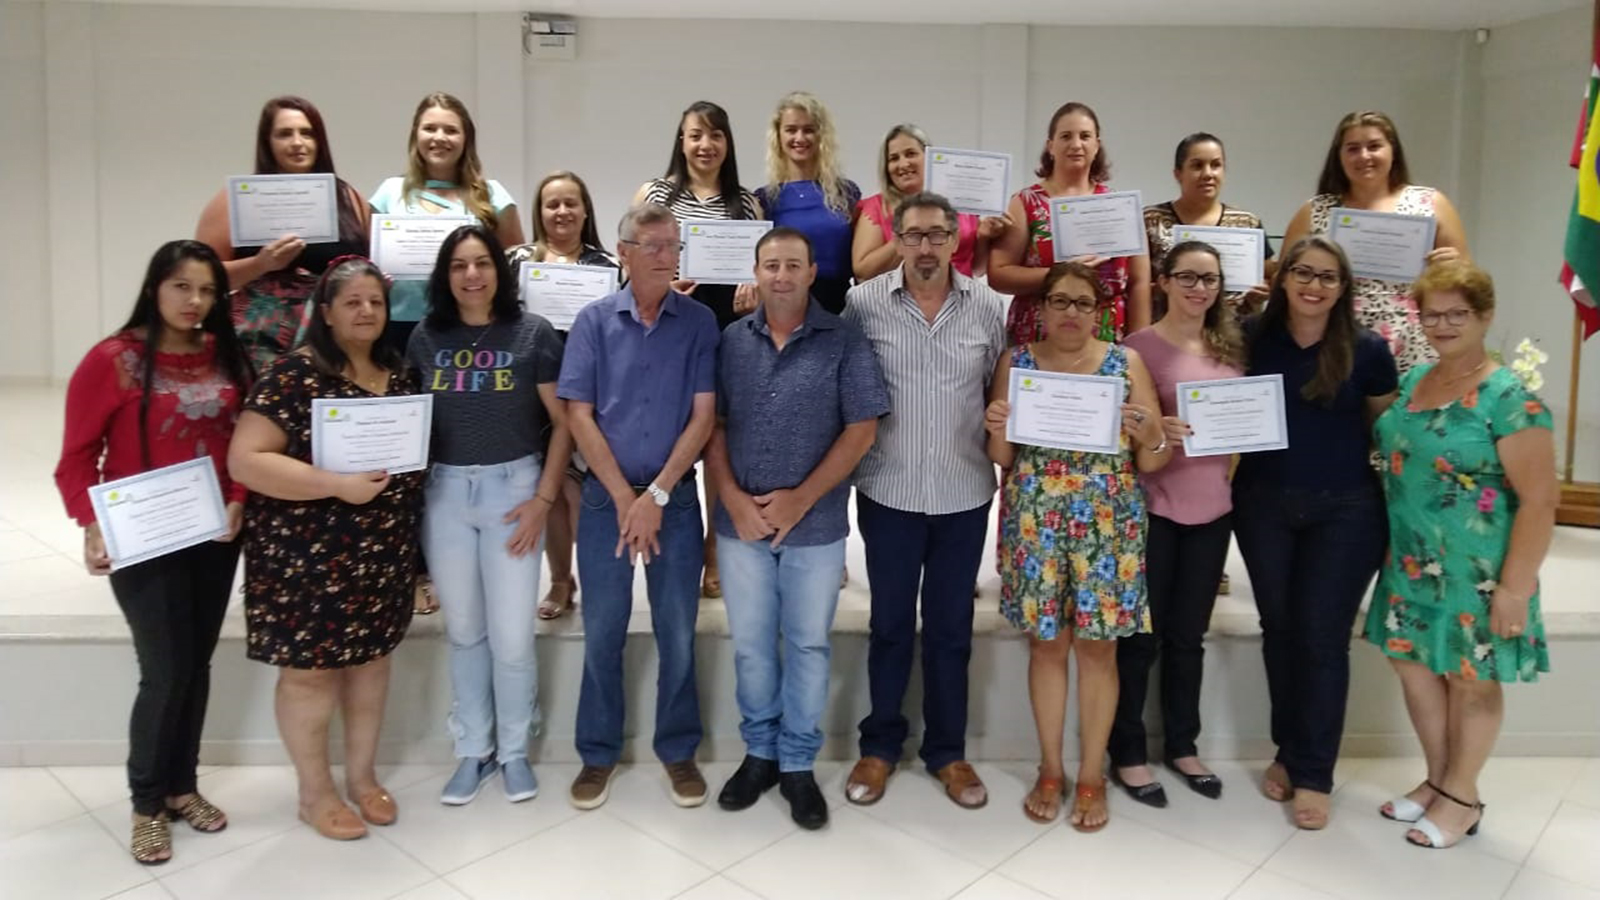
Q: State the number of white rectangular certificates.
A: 12